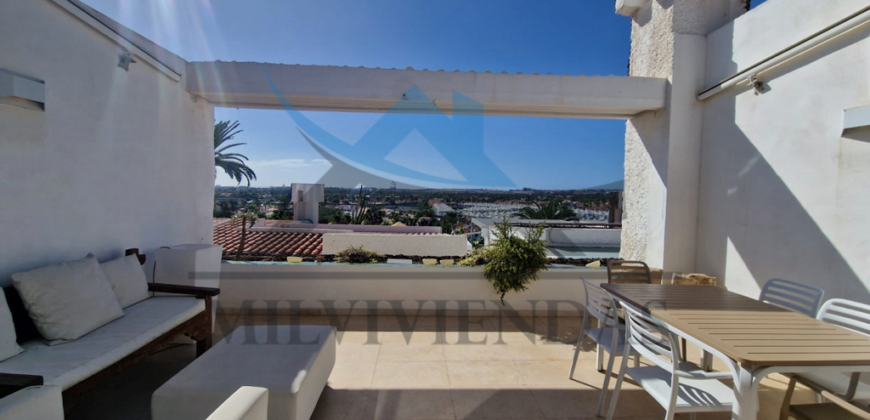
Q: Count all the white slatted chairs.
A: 4